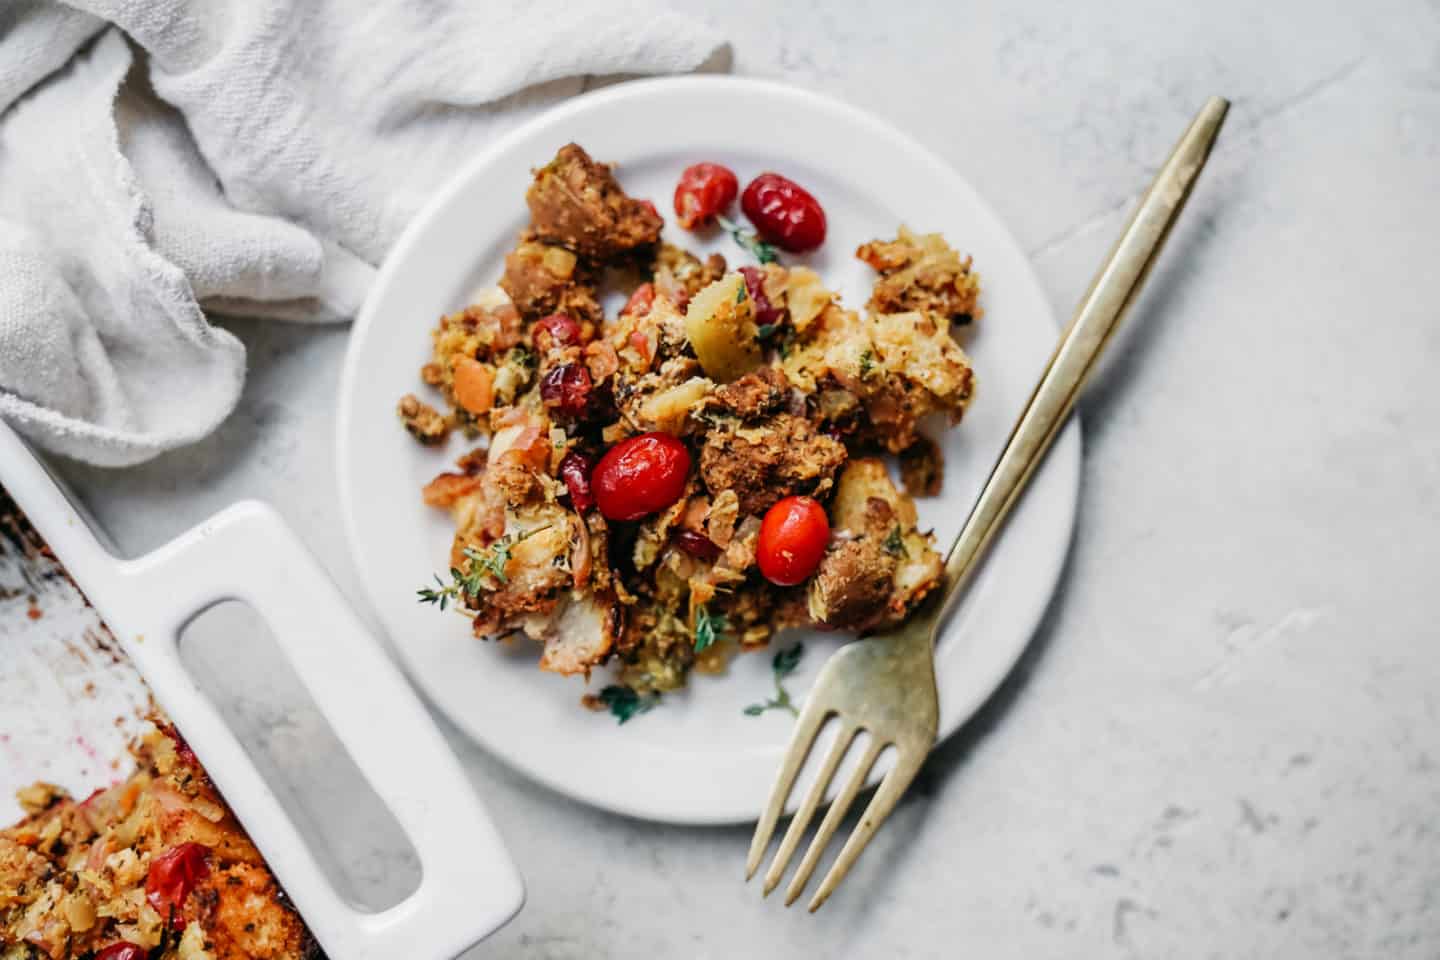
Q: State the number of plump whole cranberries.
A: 4